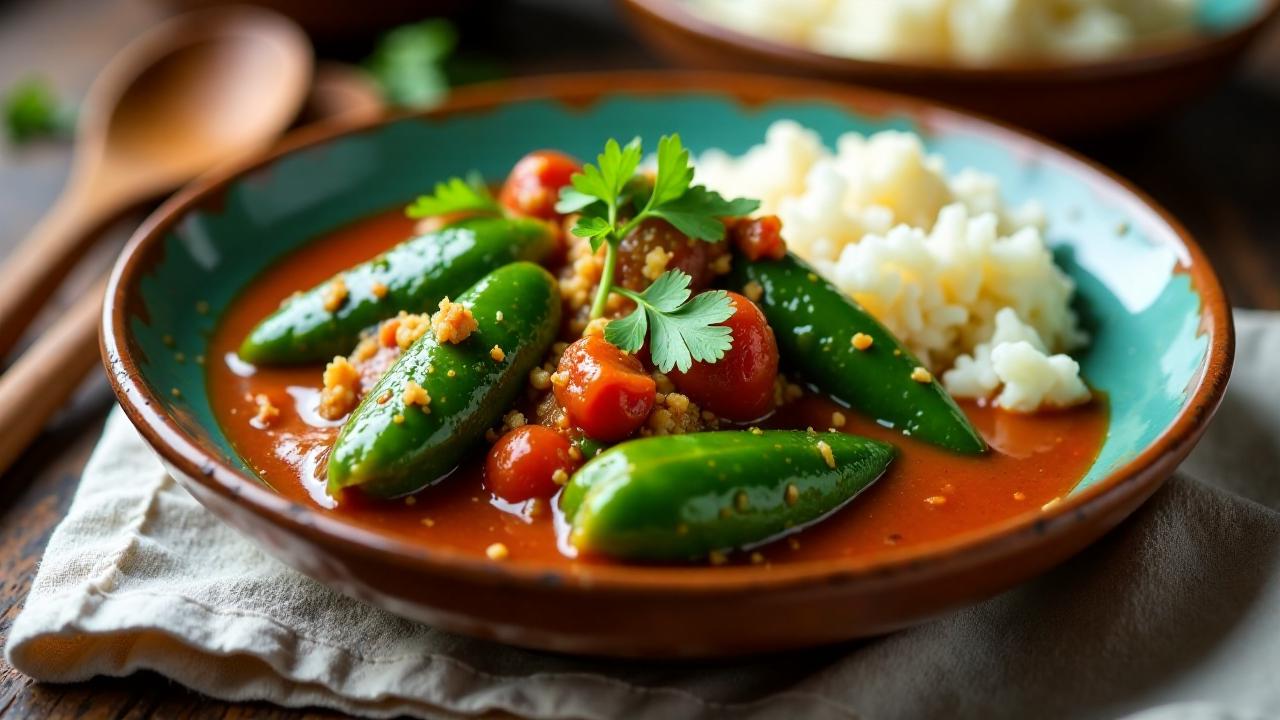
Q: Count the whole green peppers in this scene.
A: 4